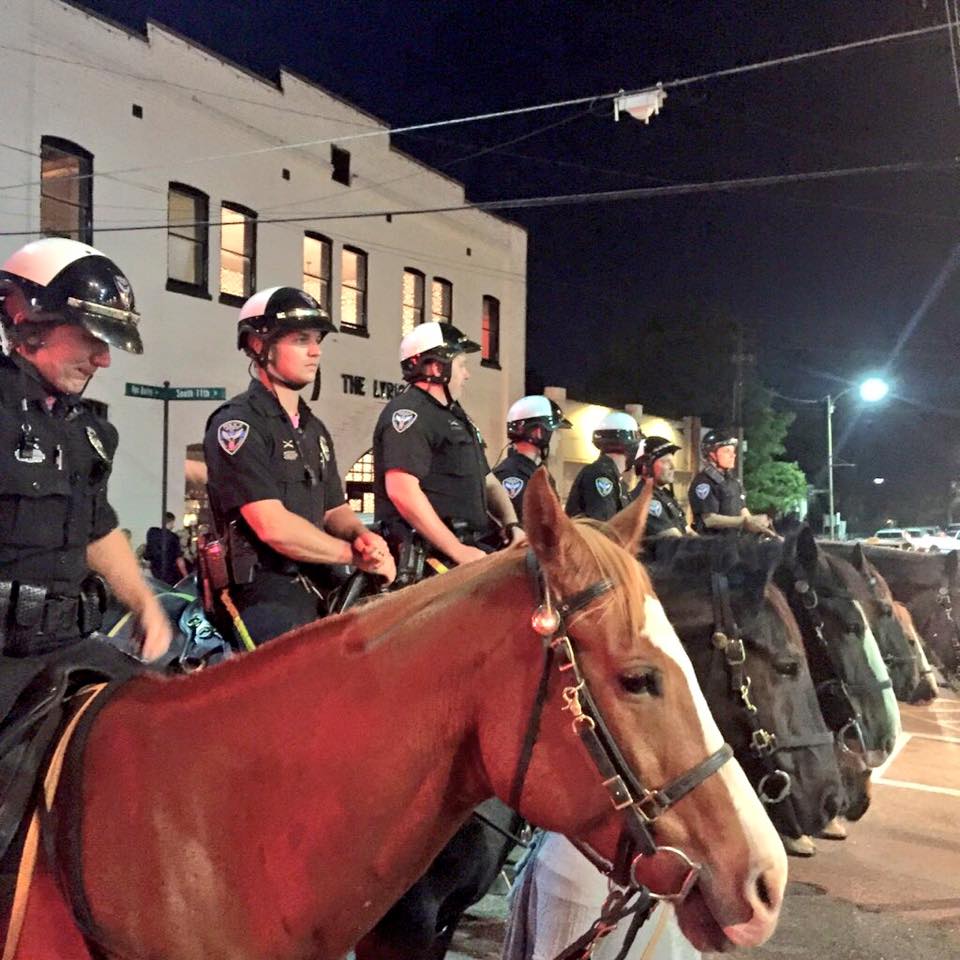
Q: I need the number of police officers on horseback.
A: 7